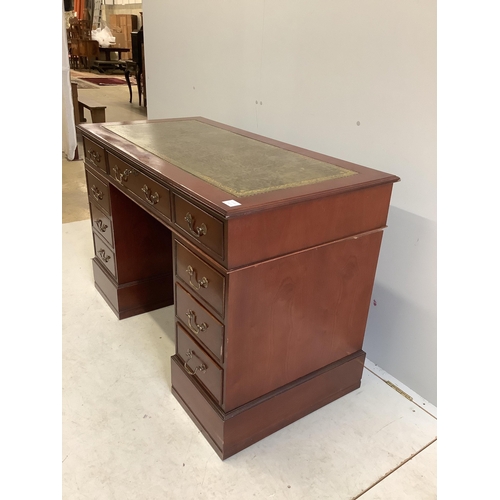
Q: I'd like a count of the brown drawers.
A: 9